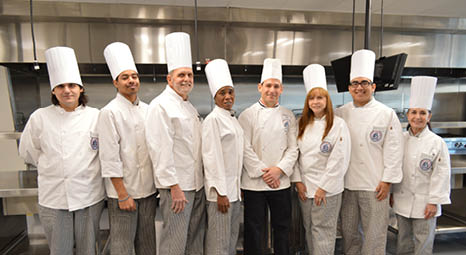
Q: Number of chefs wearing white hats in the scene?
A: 8